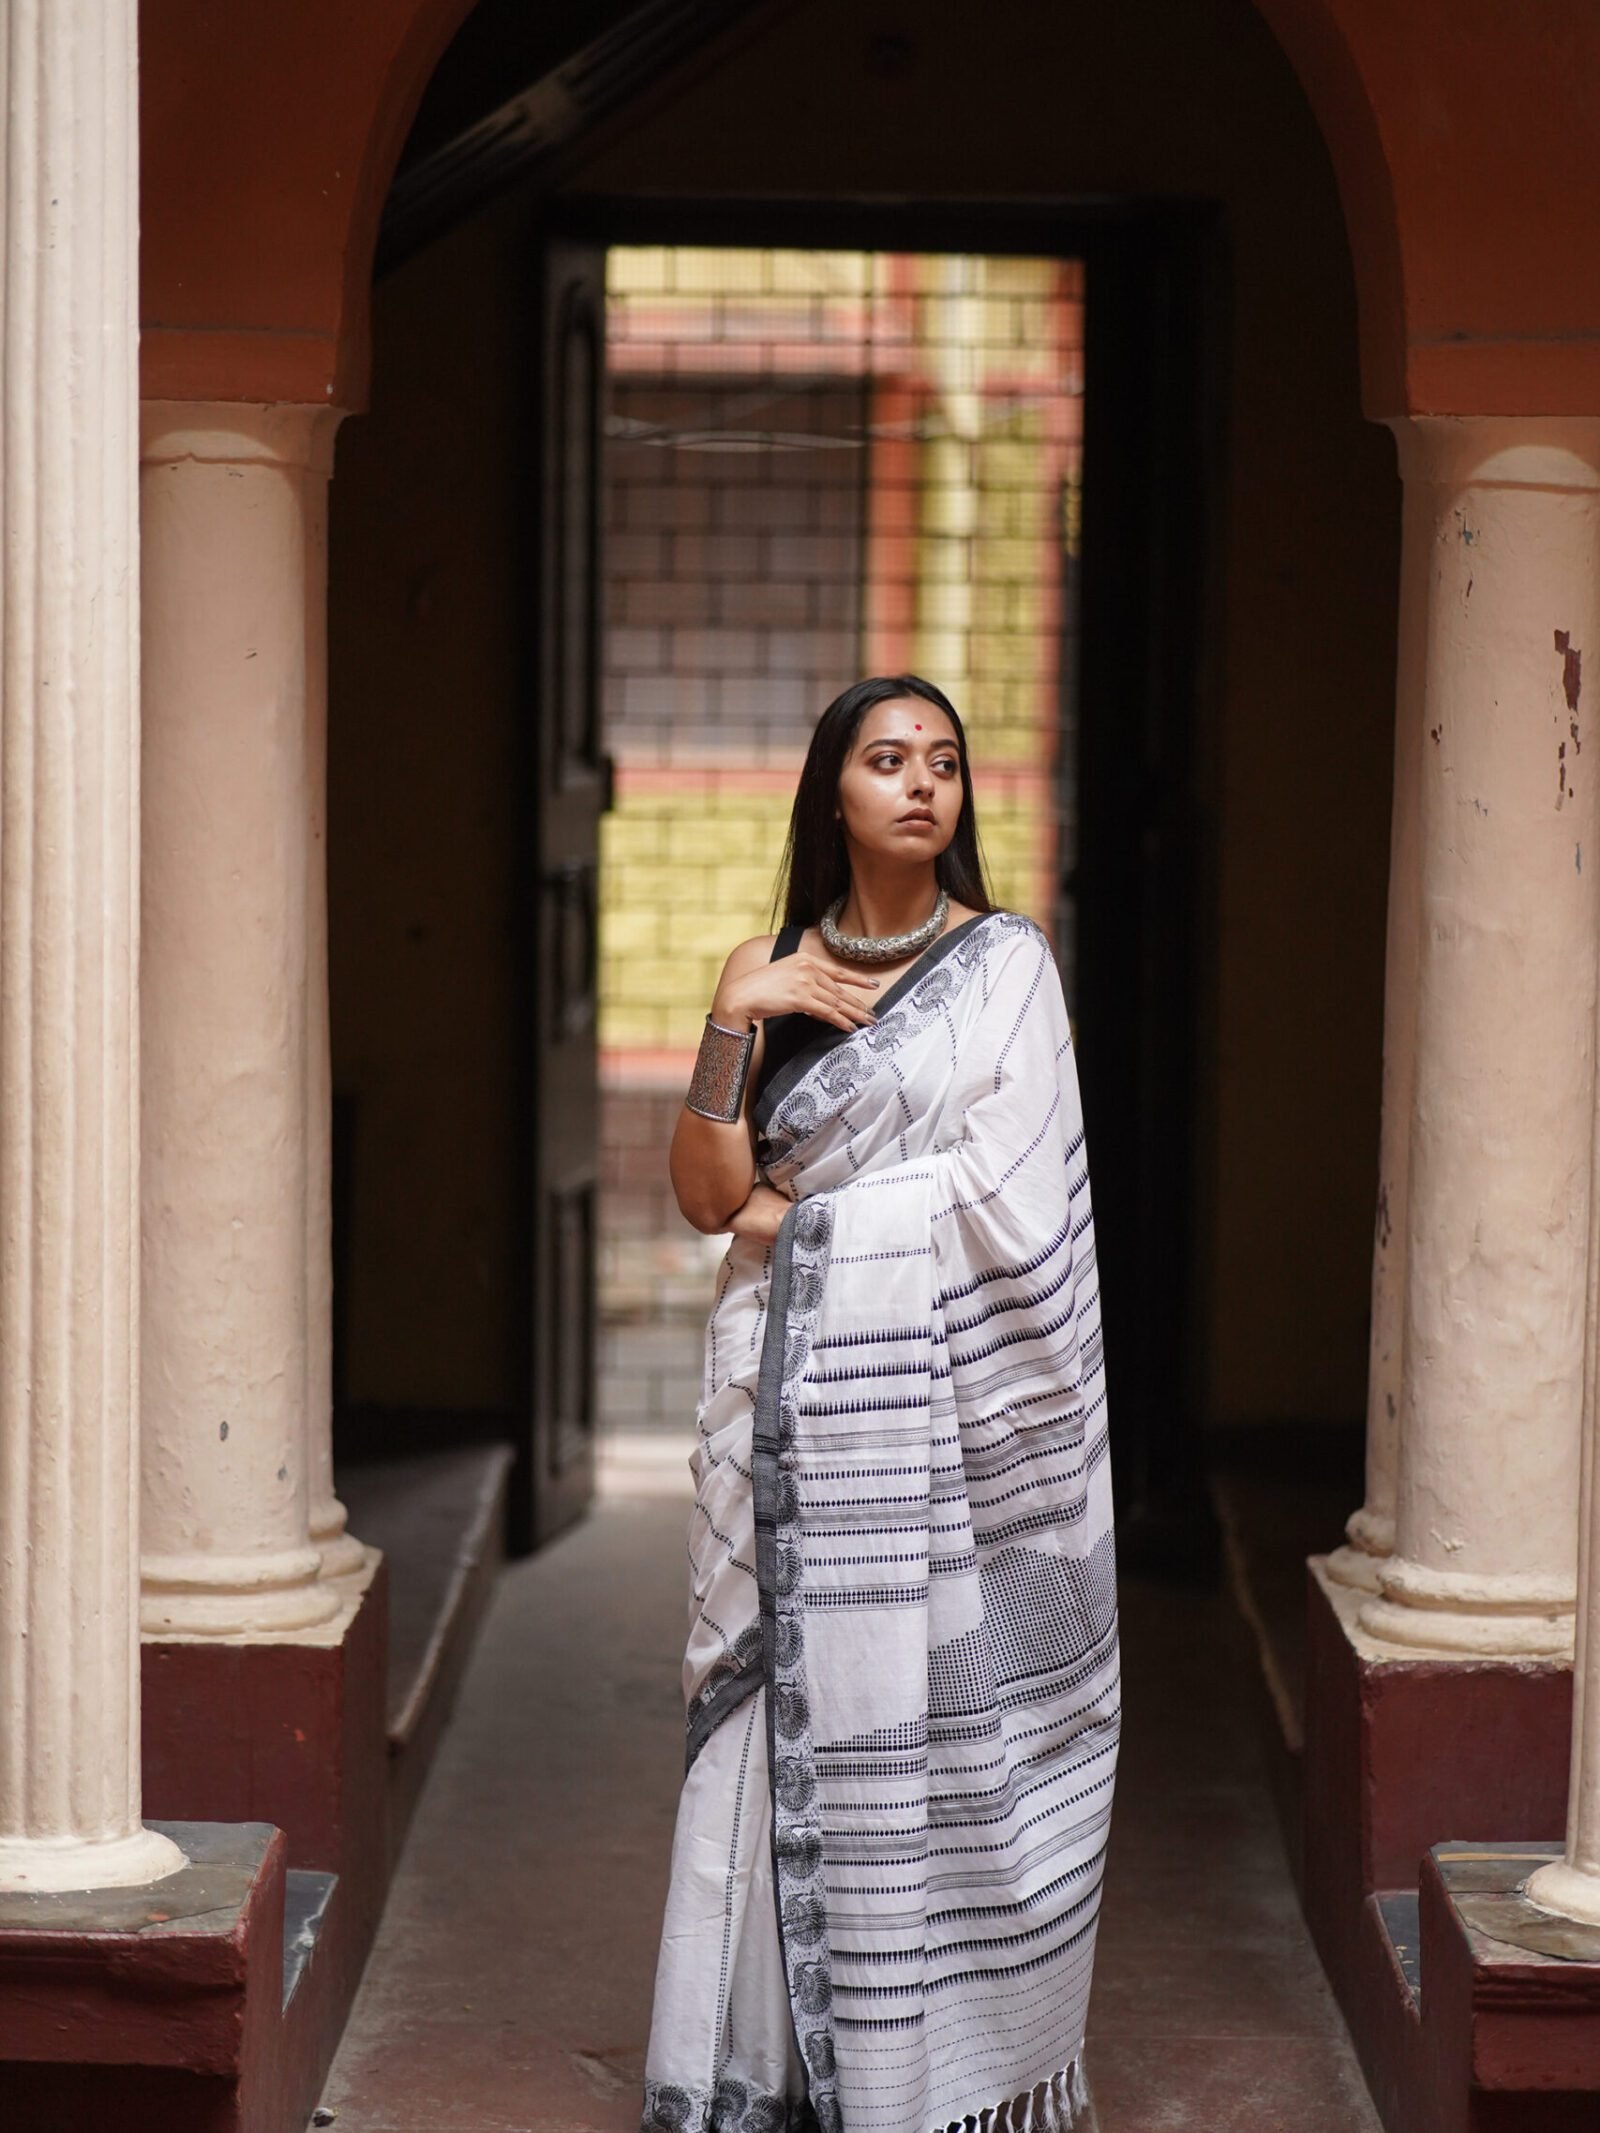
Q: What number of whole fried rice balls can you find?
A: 0